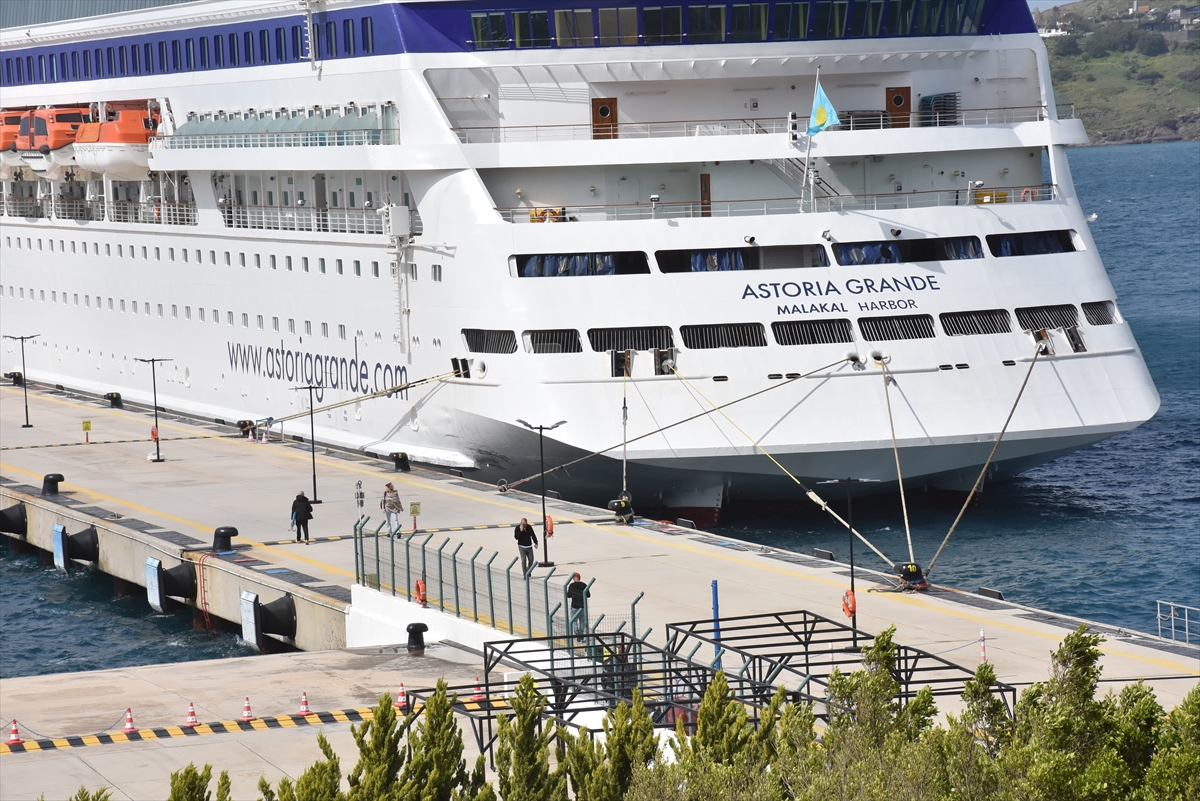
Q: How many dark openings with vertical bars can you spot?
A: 9